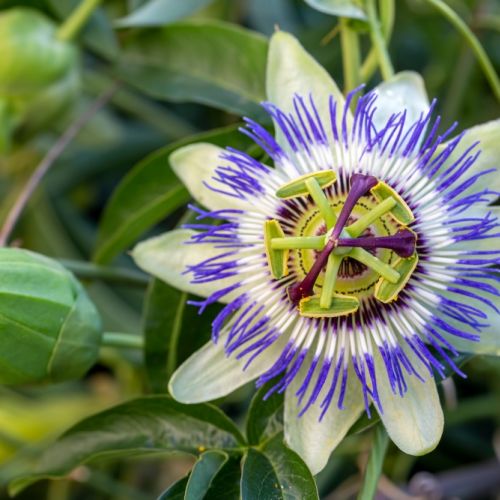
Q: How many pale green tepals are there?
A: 10